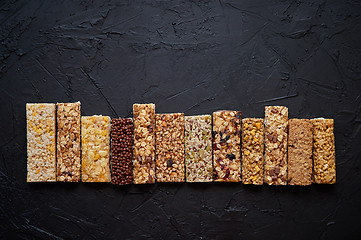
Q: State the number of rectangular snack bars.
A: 12